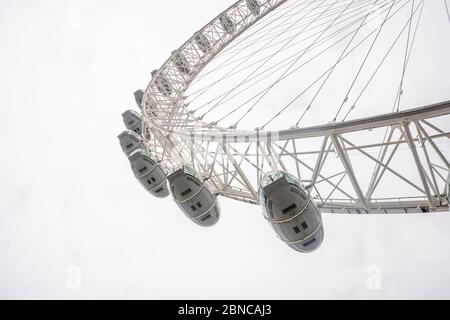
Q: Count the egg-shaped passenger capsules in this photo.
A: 11